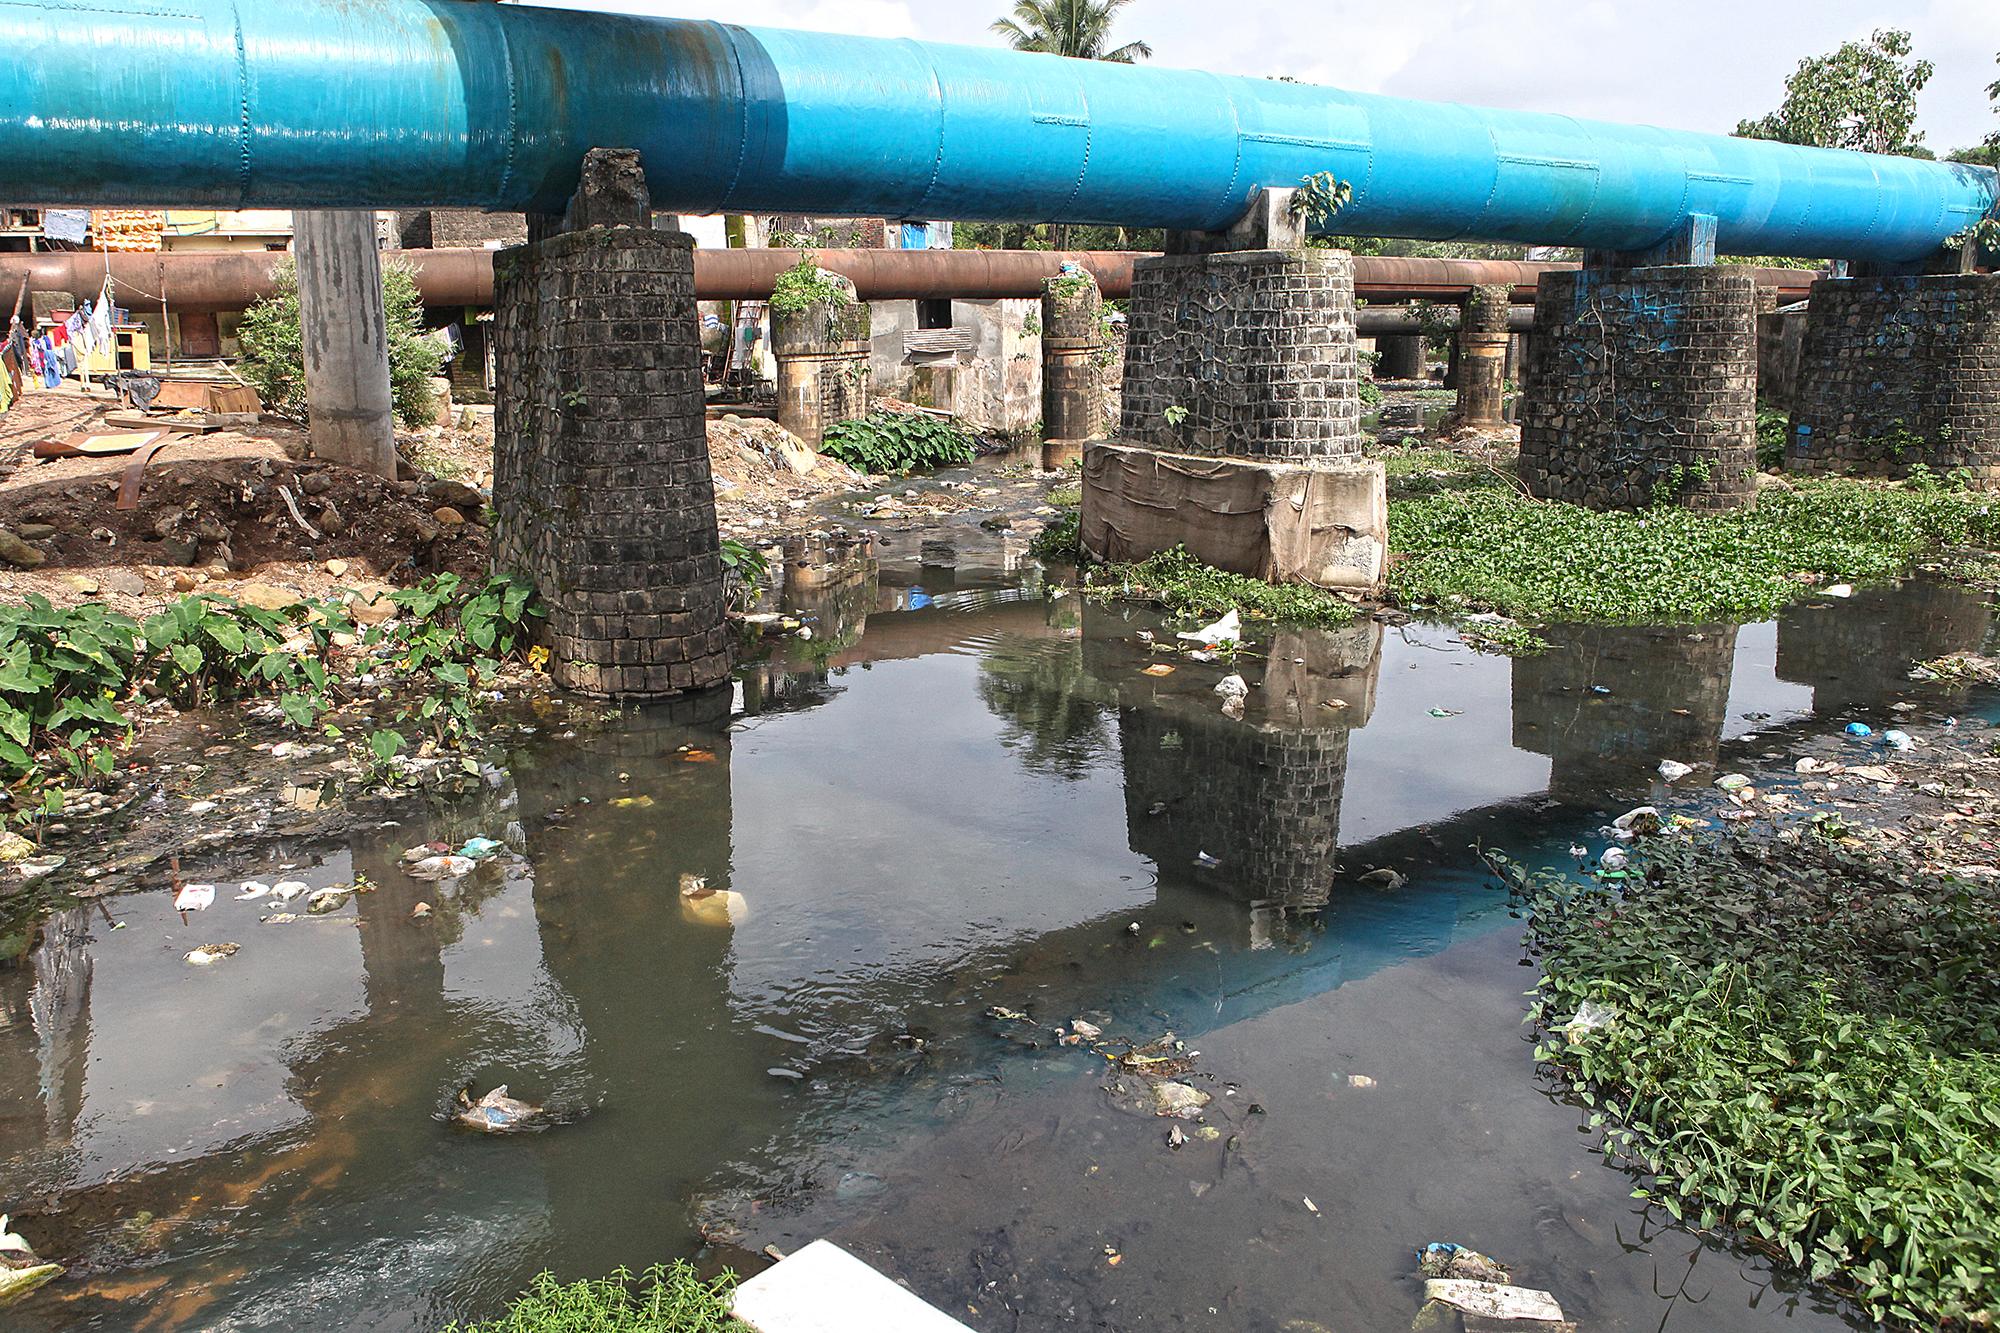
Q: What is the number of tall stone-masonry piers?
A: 4